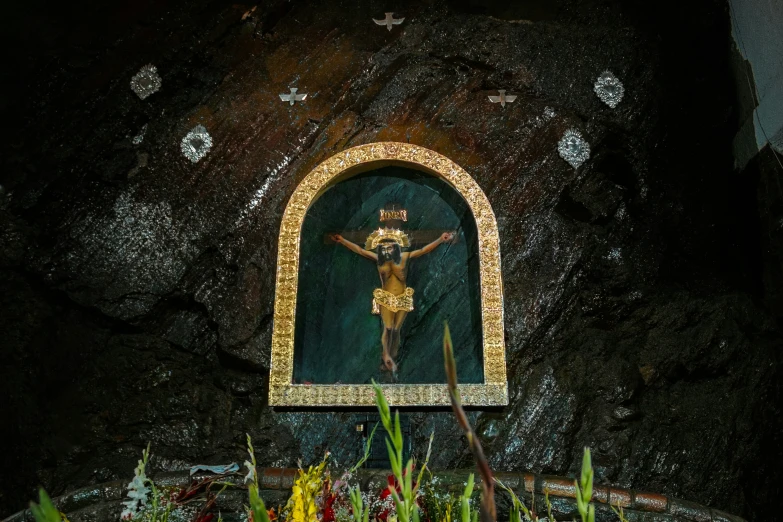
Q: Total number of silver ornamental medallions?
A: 4